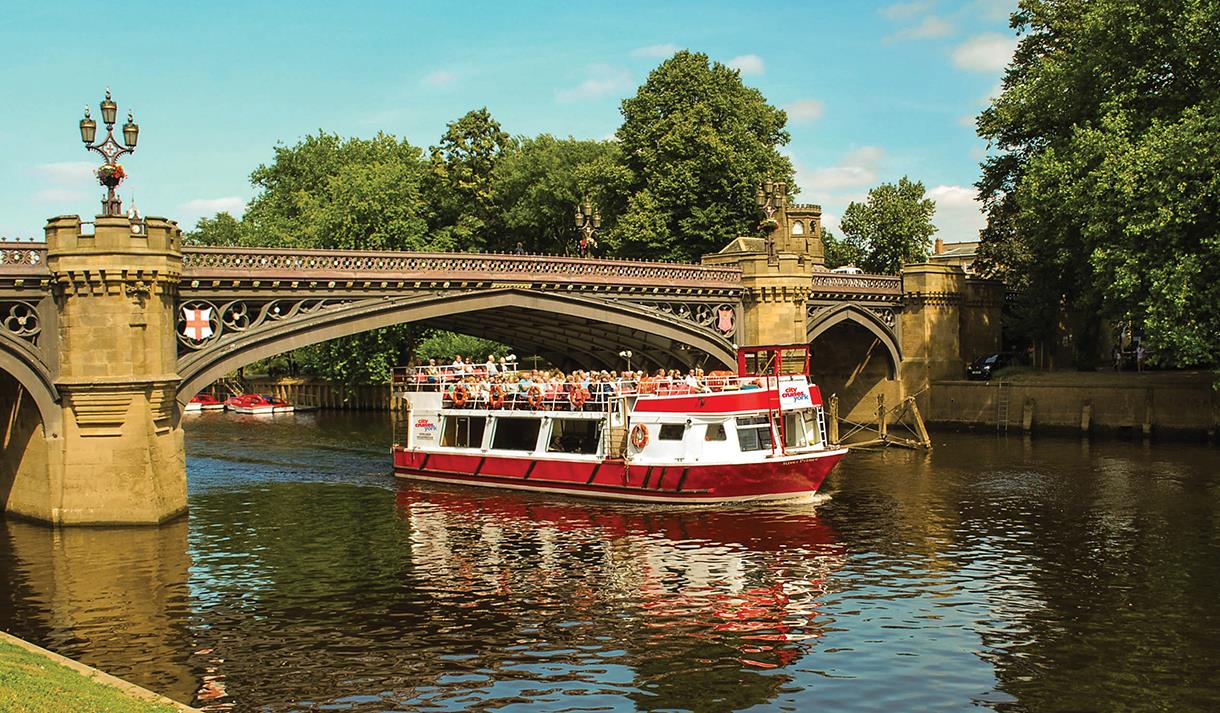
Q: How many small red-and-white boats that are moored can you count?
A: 2